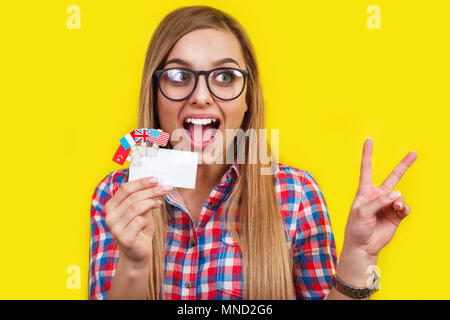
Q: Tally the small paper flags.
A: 4